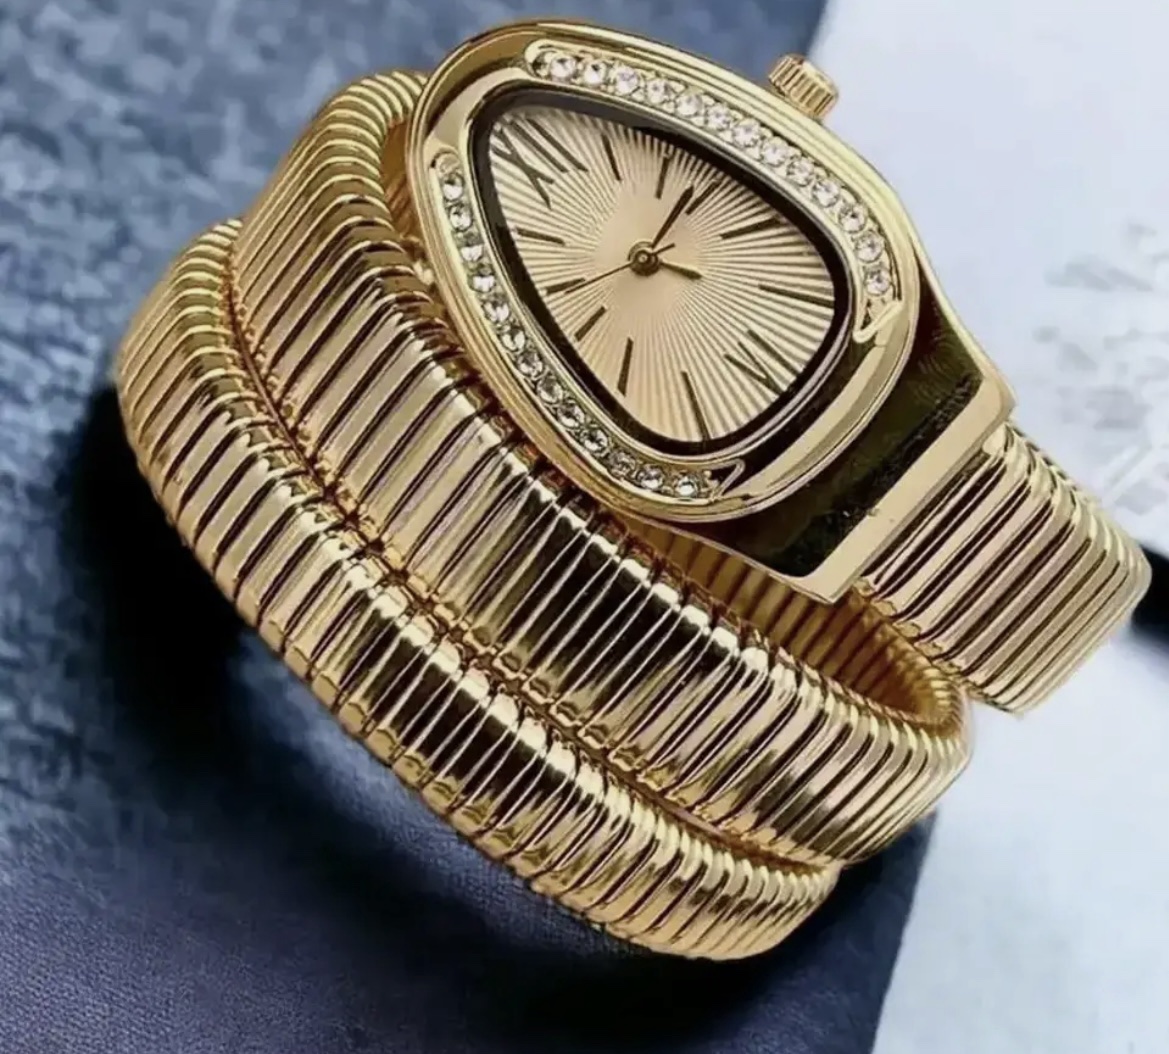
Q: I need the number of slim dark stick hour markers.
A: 10